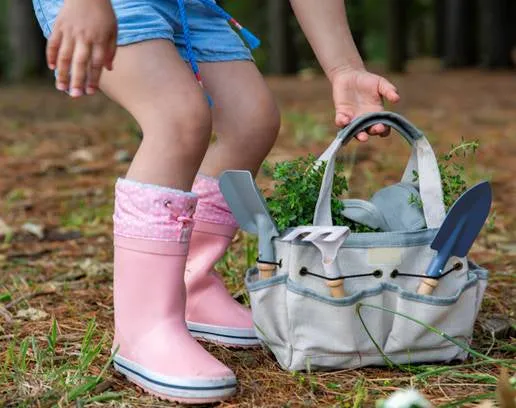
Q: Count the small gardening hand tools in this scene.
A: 3